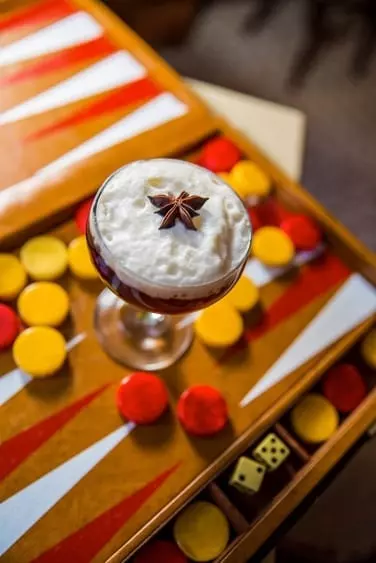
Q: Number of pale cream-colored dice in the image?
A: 2